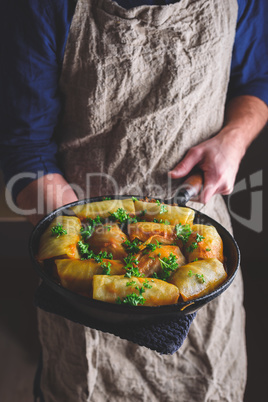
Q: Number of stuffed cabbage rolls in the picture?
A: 10